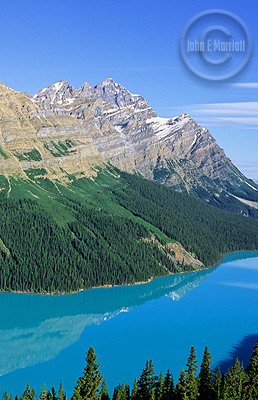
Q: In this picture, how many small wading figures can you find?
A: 0